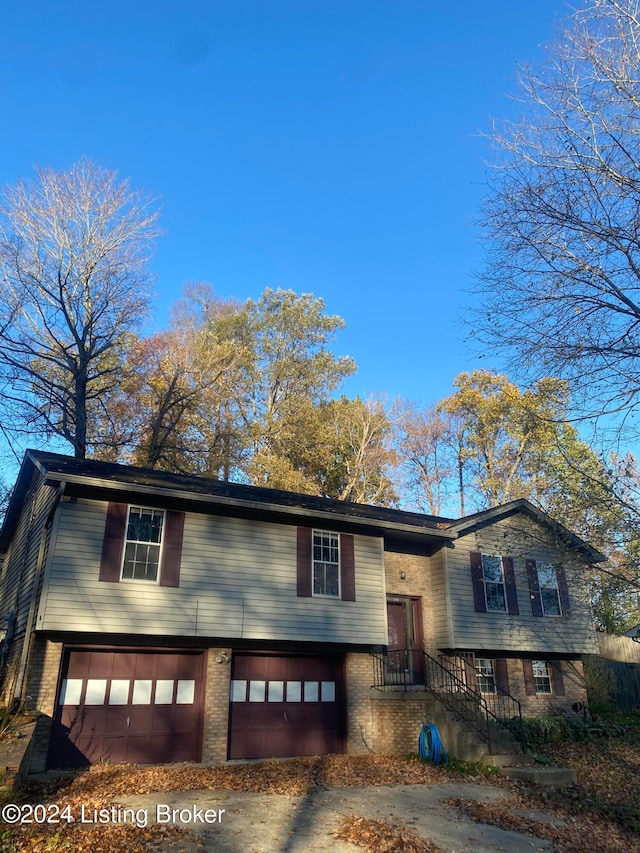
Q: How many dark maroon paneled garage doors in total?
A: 2